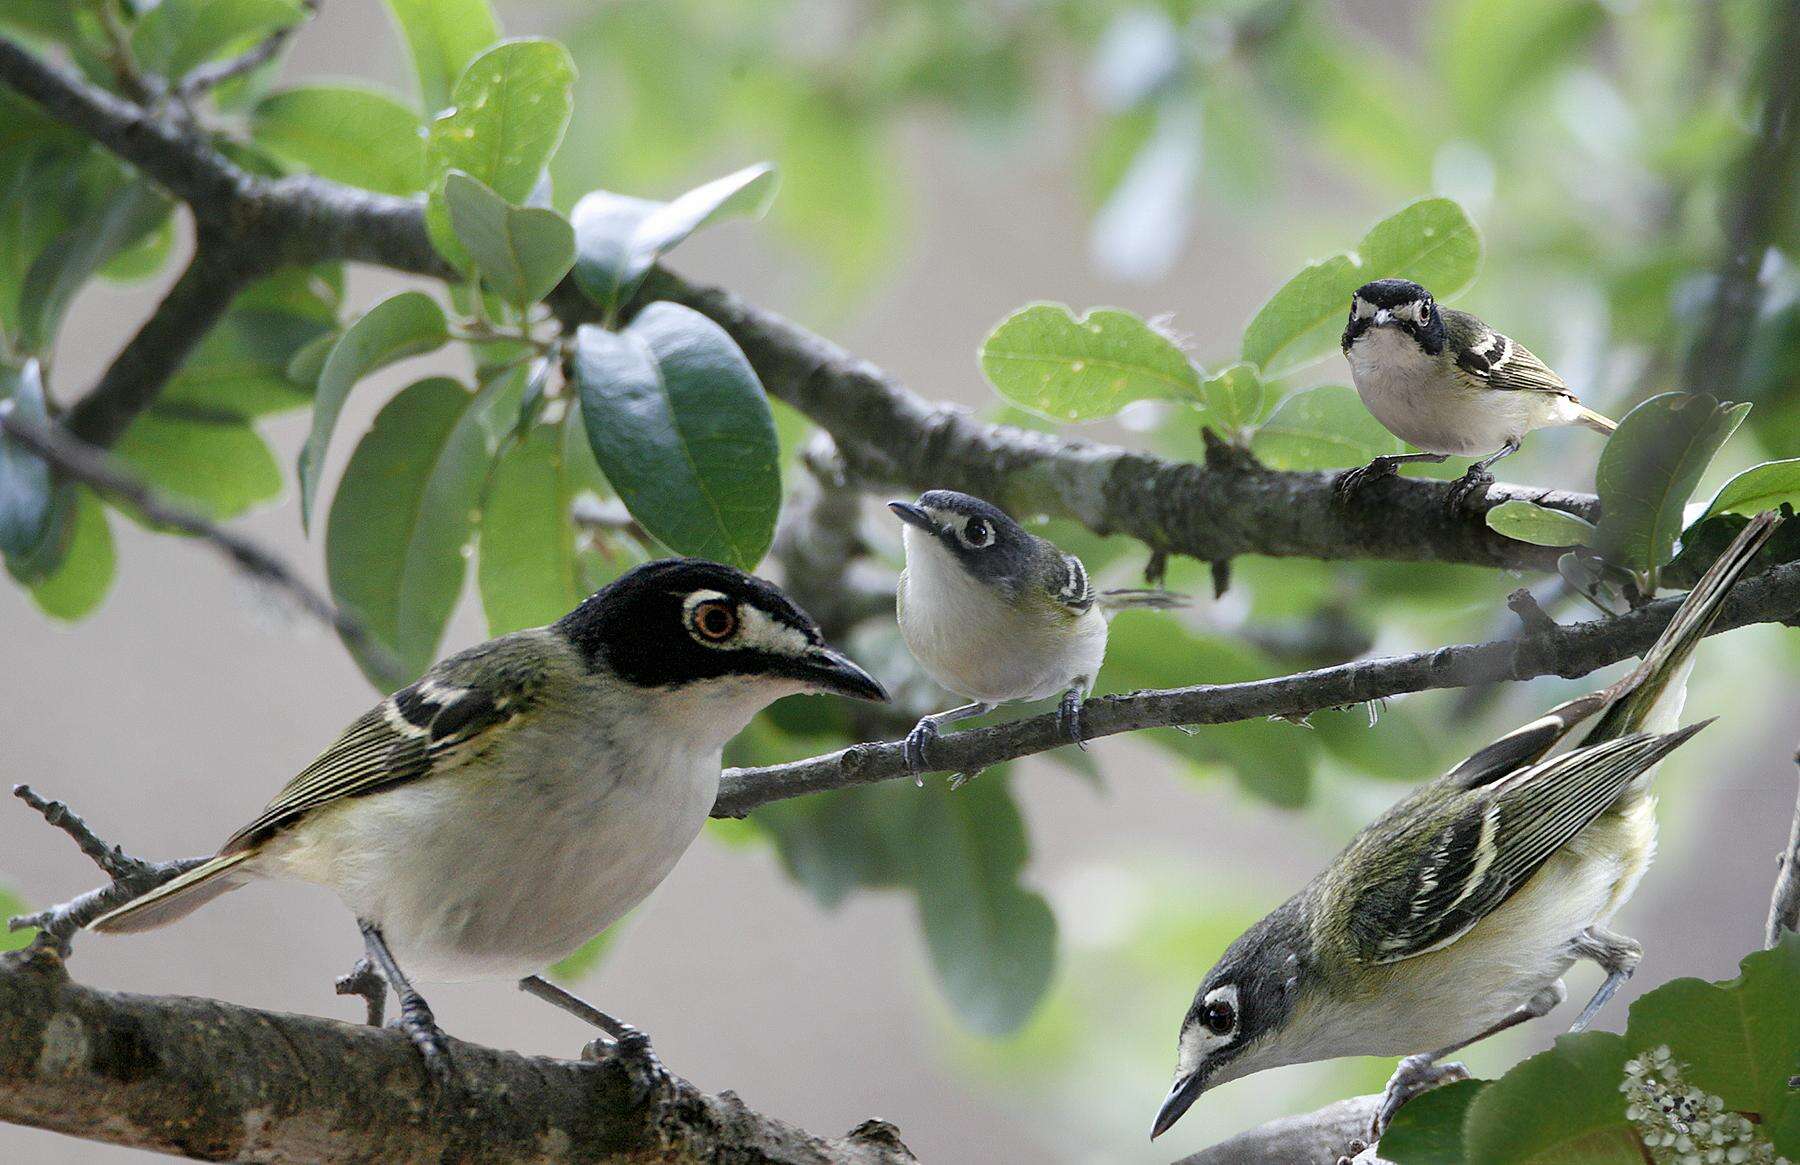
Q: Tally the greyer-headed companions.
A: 2